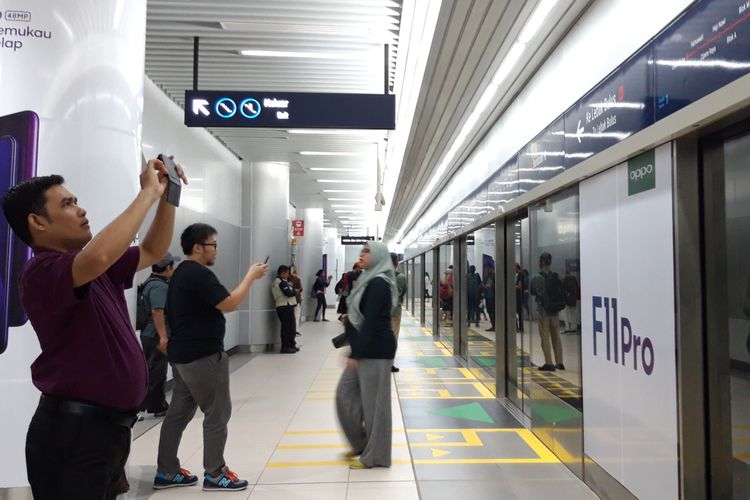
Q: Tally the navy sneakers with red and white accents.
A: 2